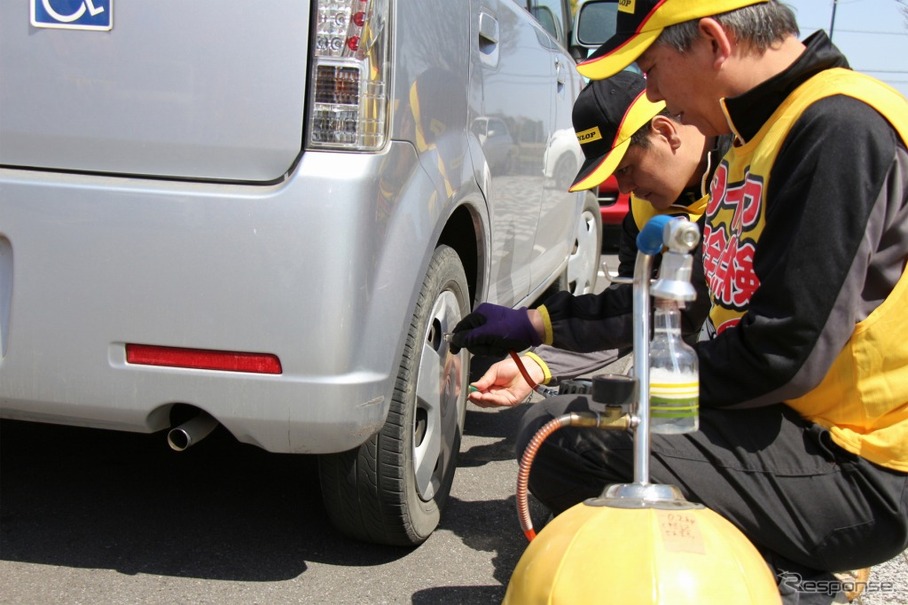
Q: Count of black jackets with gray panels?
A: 2